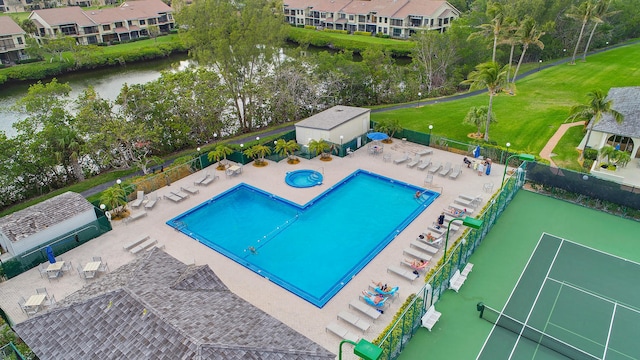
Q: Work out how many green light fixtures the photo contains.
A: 3